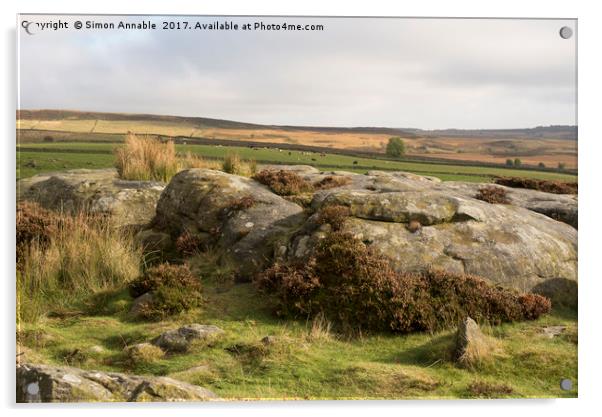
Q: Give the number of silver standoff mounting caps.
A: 4